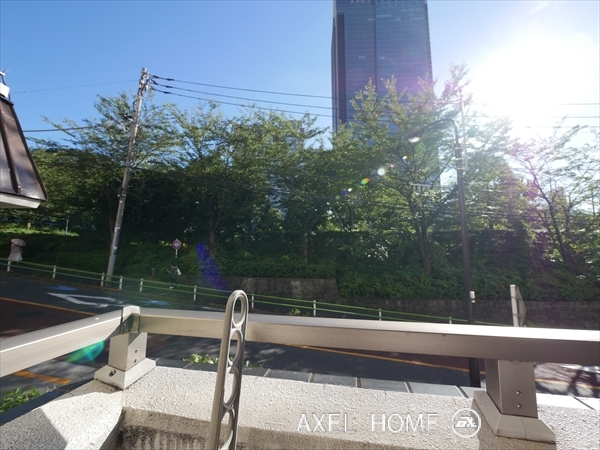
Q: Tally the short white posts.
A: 10